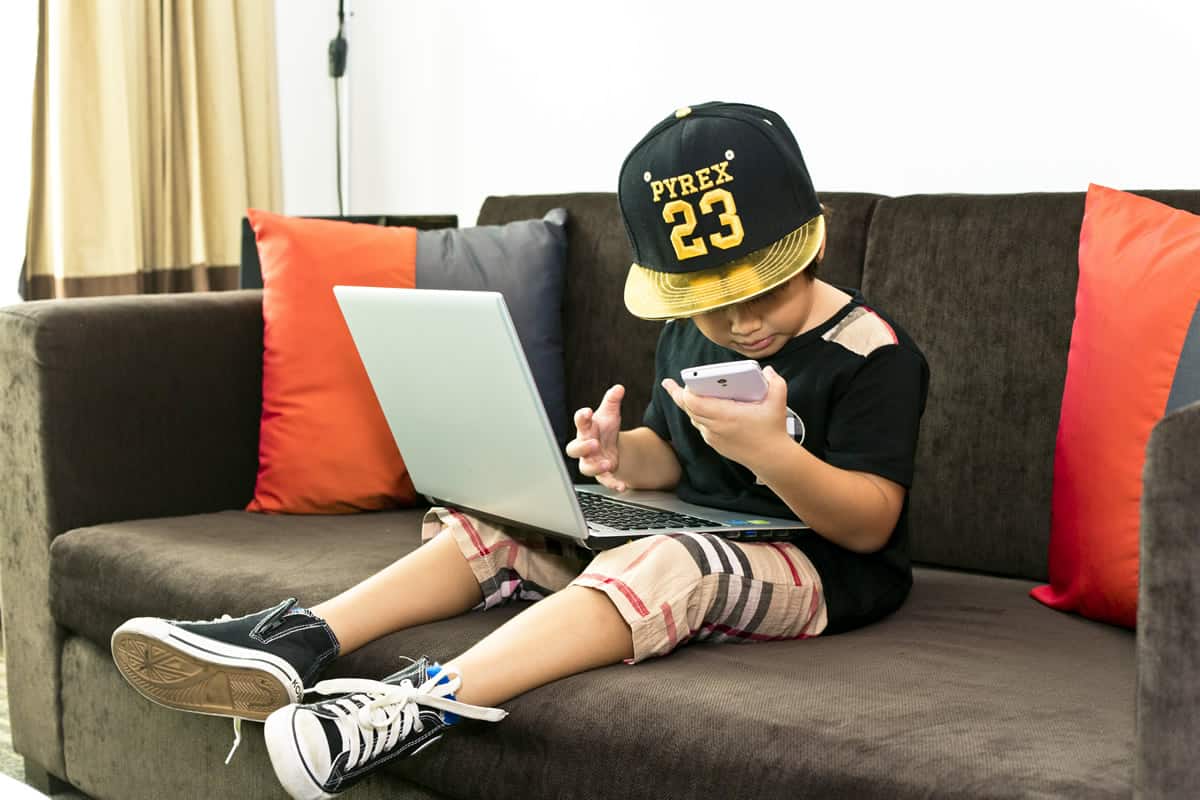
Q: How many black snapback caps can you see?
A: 1